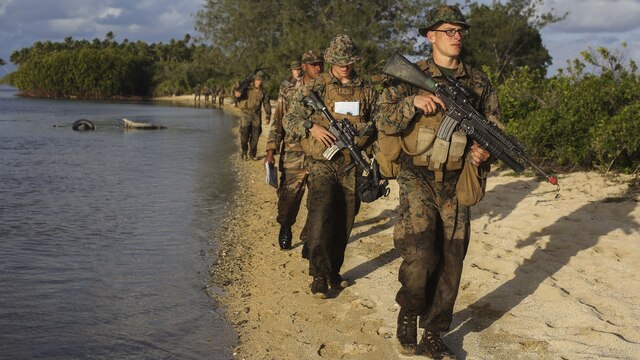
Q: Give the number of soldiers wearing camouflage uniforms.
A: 5